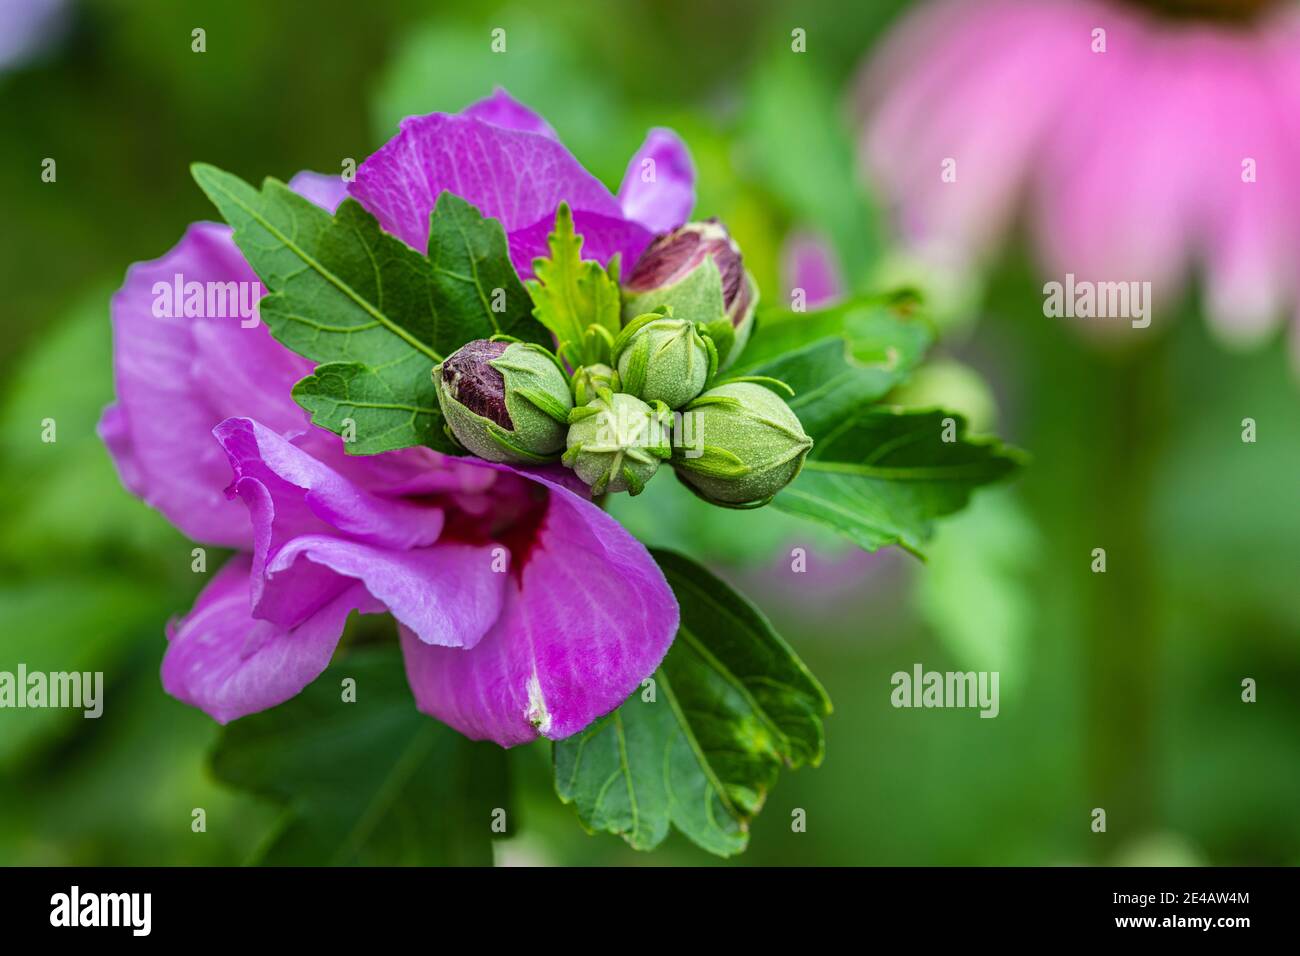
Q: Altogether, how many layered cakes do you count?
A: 0